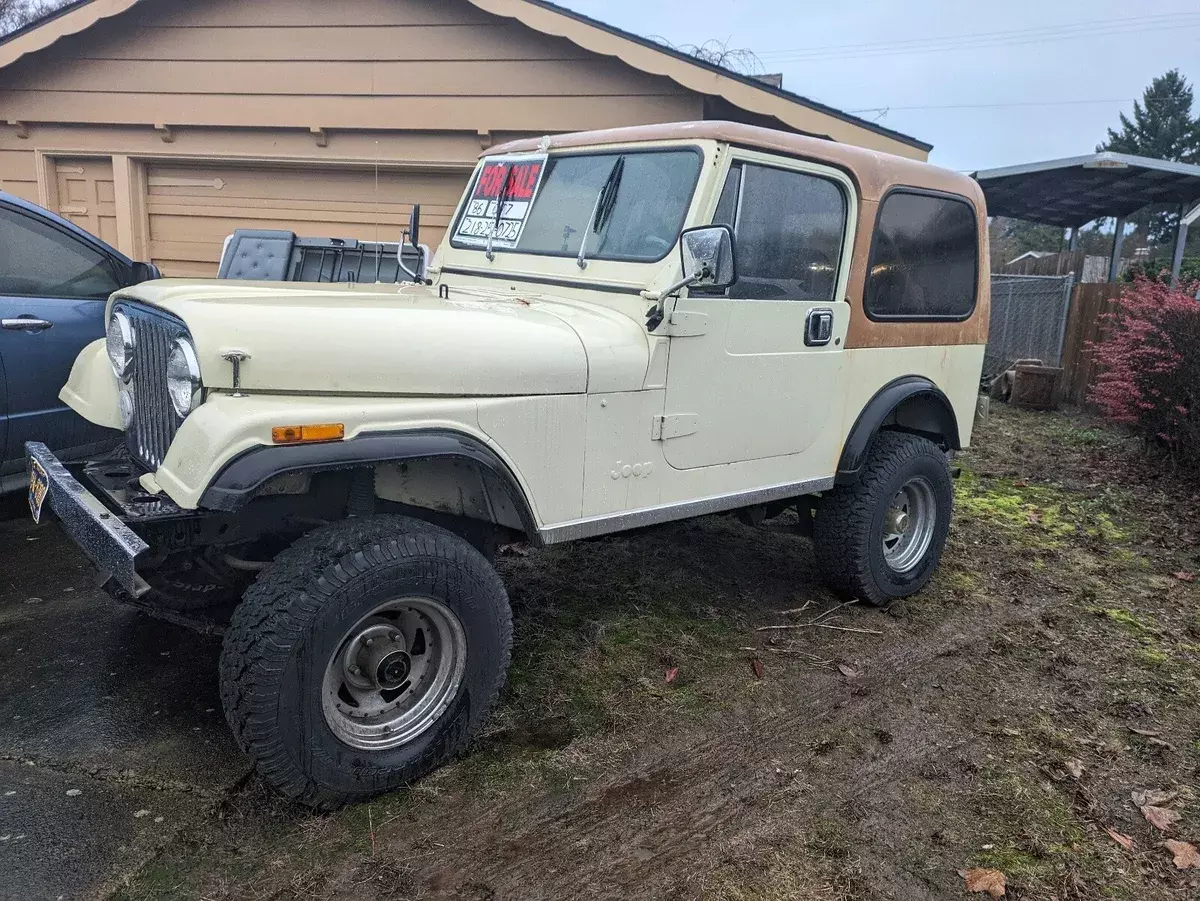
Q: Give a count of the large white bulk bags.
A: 0